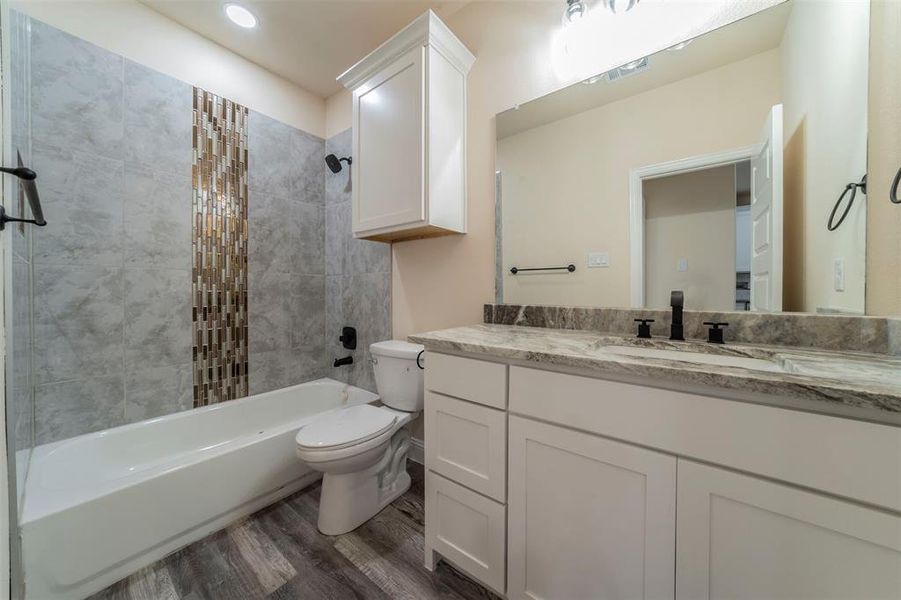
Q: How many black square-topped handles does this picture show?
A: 2